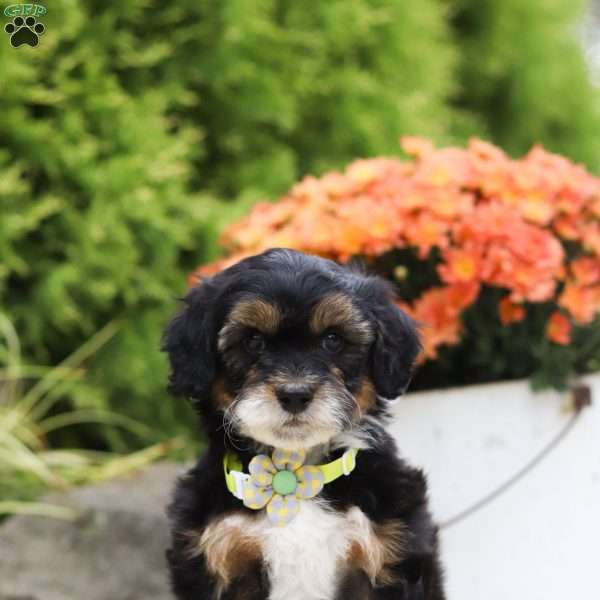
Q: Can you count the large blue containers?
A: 0